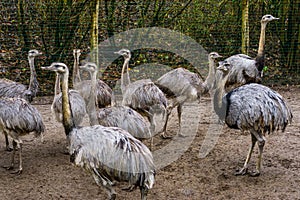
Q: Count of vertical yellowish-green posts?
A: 2